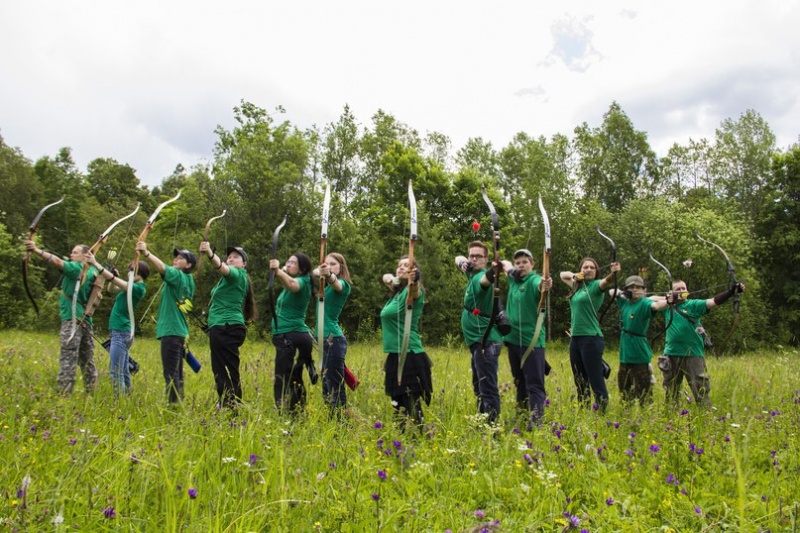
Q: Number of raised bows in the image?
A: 12